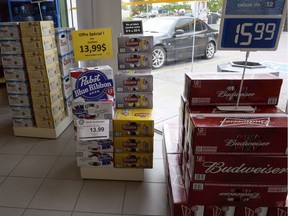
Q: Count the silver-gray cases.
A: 4